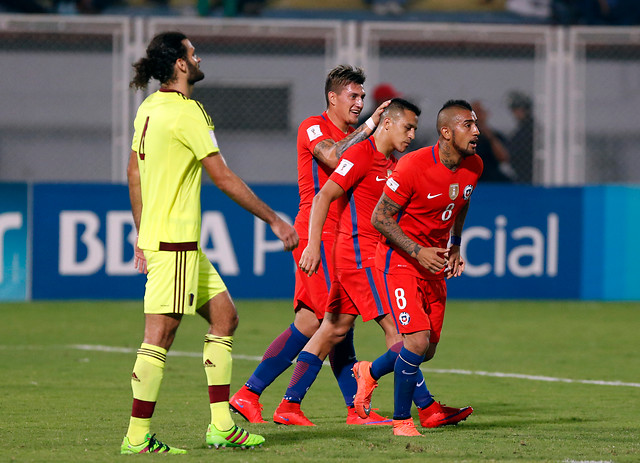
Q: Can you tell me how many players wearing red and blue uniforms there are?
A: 3